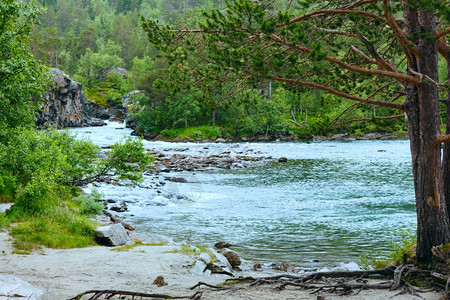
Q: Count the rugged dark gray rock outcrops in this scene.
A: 1